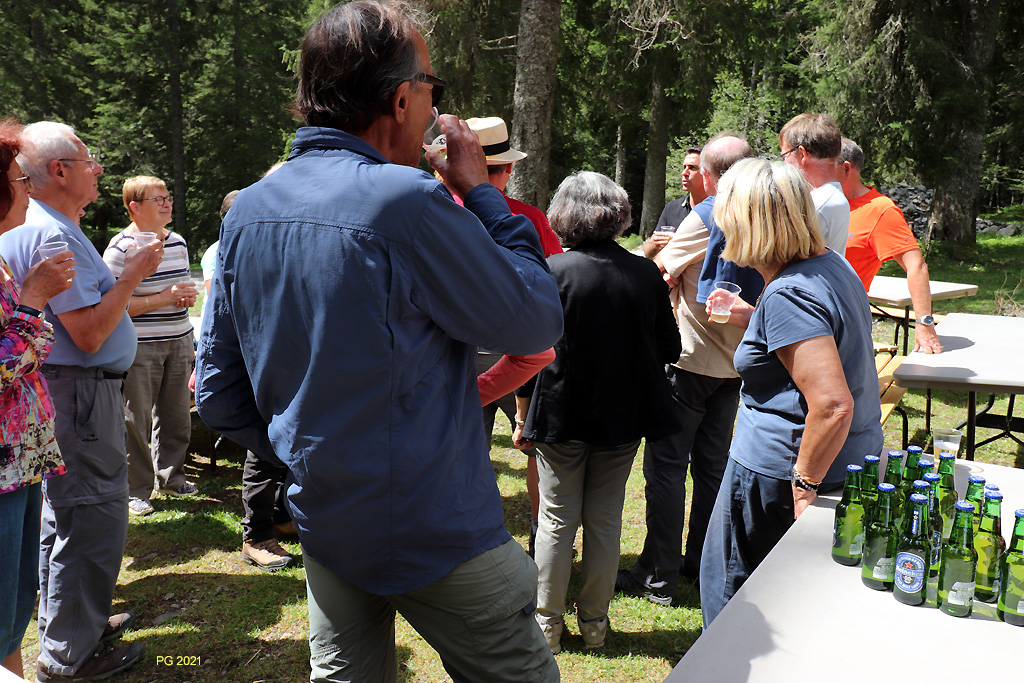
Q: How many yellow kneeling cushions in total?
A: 0